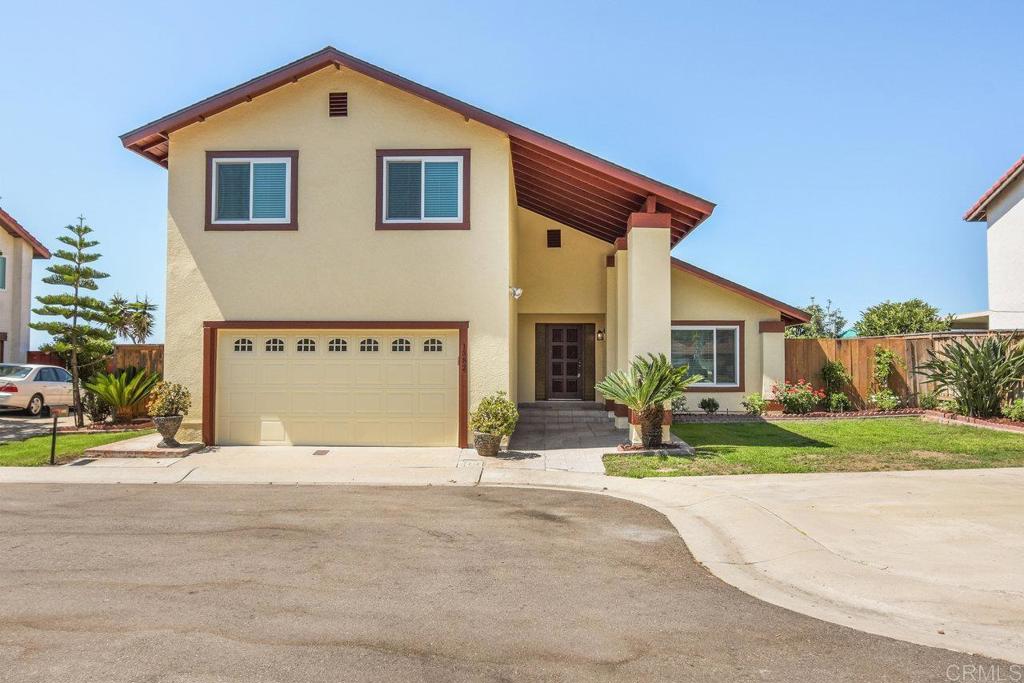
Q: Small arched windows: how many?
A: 7